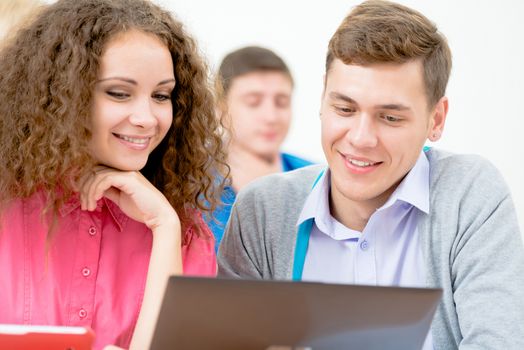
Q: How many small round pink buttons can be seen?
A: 3